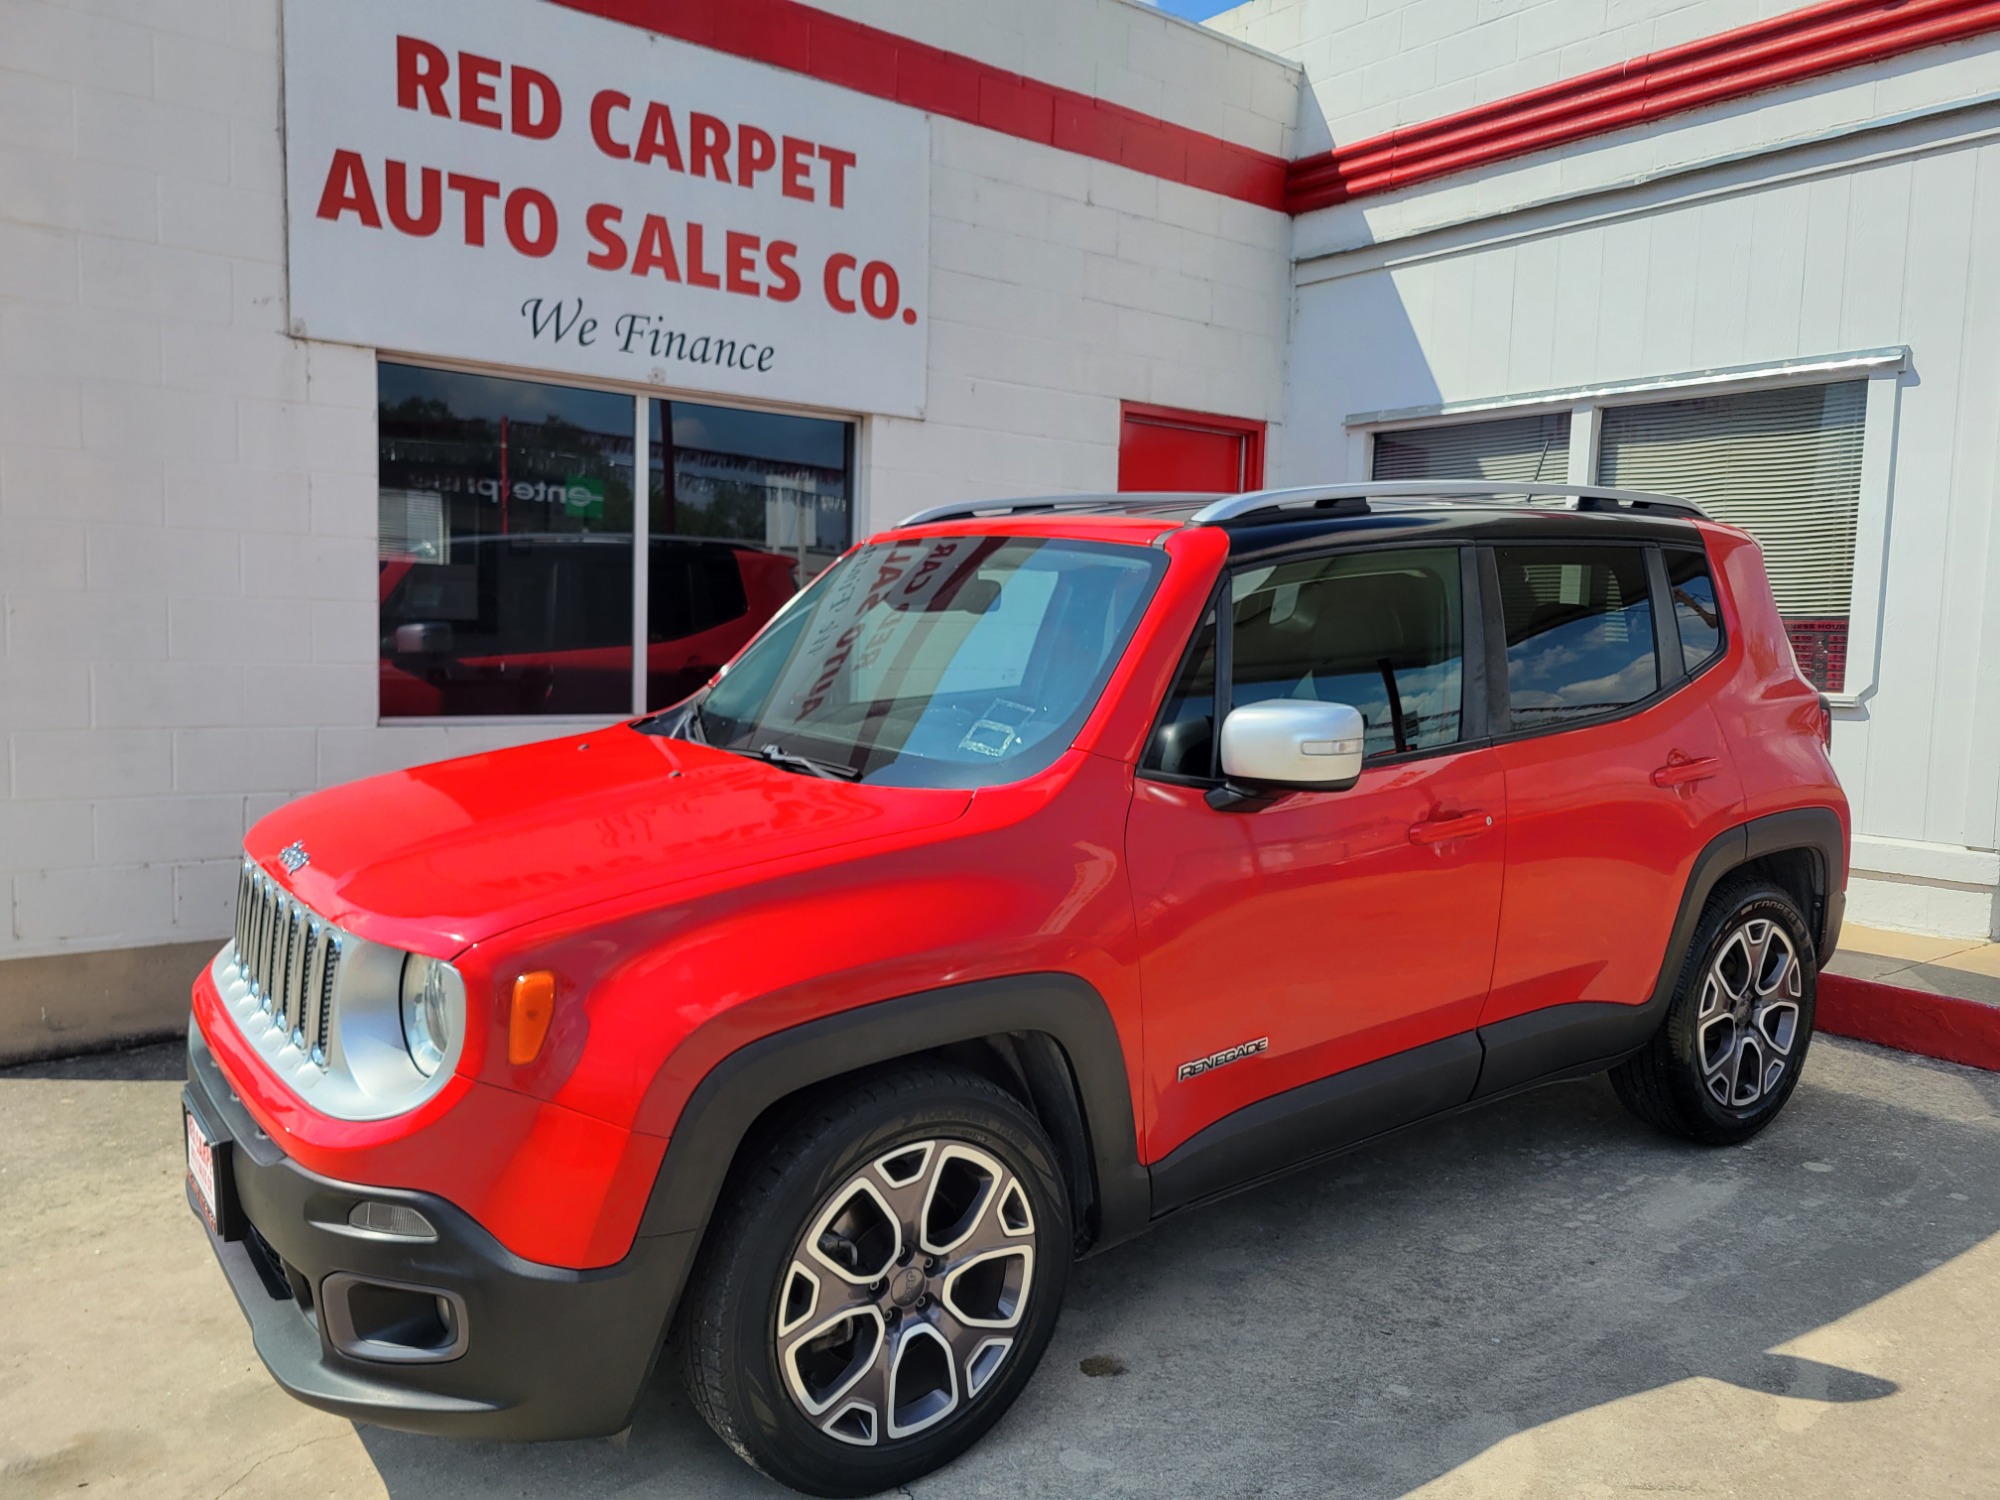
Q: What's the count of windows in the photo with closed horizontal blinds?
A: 2